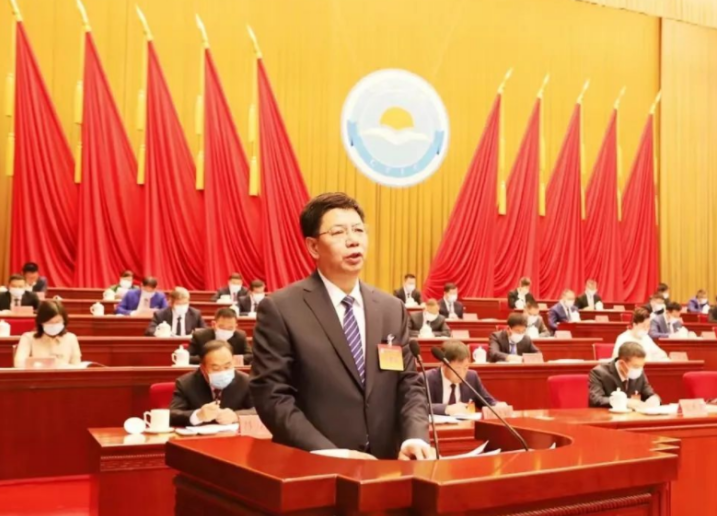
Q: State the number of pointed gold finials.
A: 10